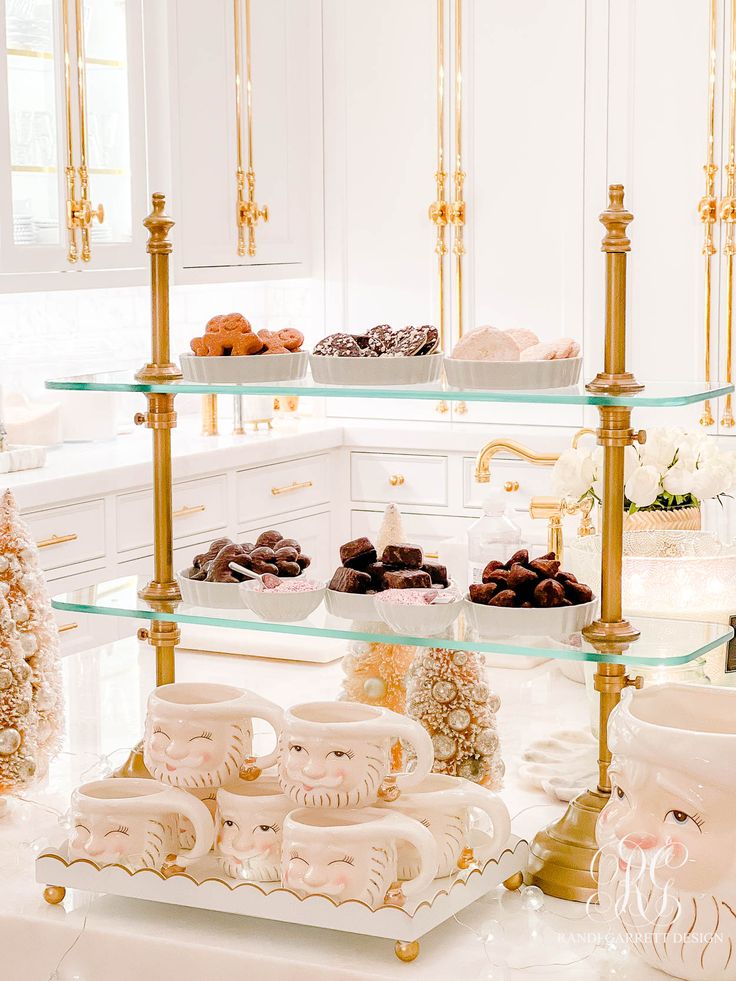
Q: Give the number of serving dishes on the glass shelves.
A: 8